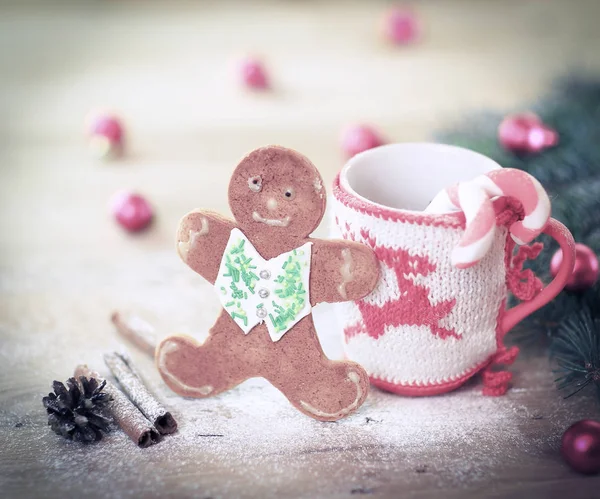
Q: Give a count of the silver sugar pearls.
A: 3